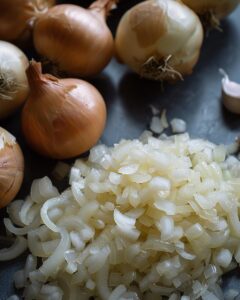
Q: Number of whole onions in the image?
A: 7